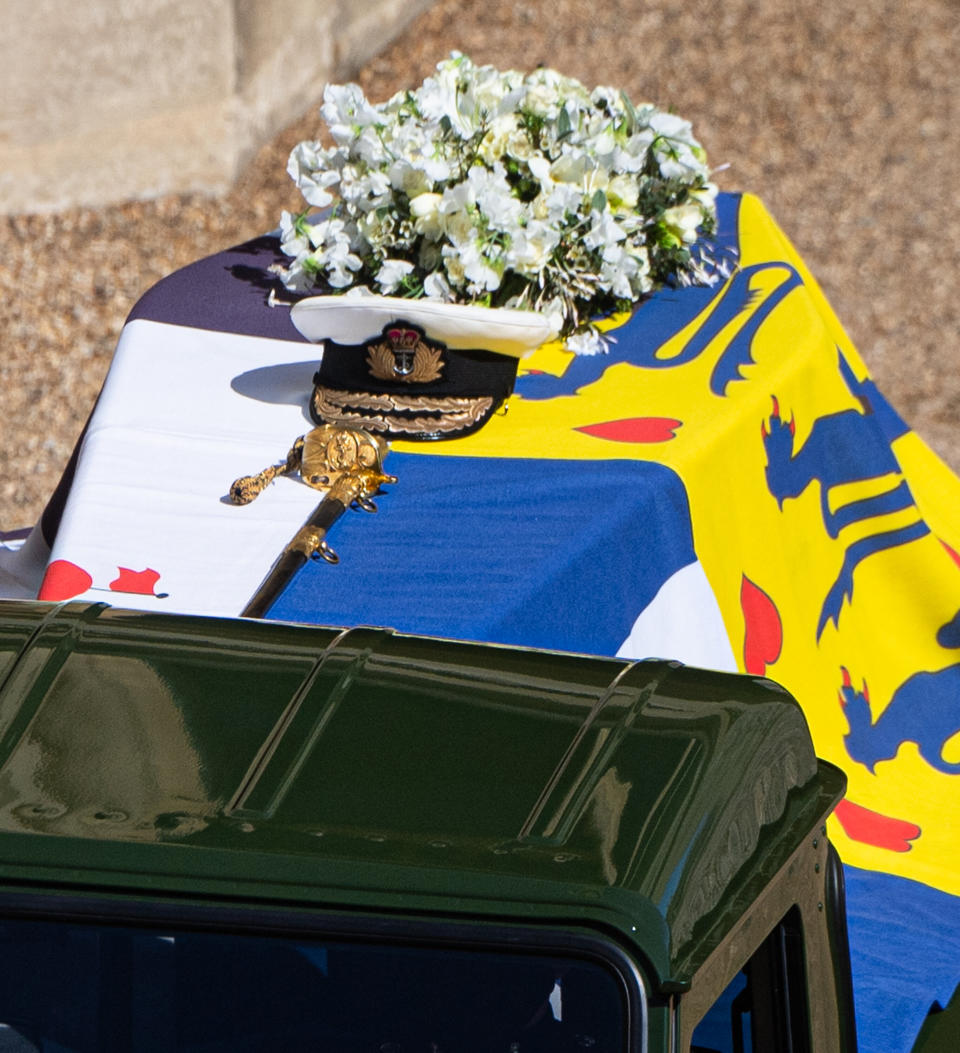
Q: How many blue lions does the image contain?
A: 3